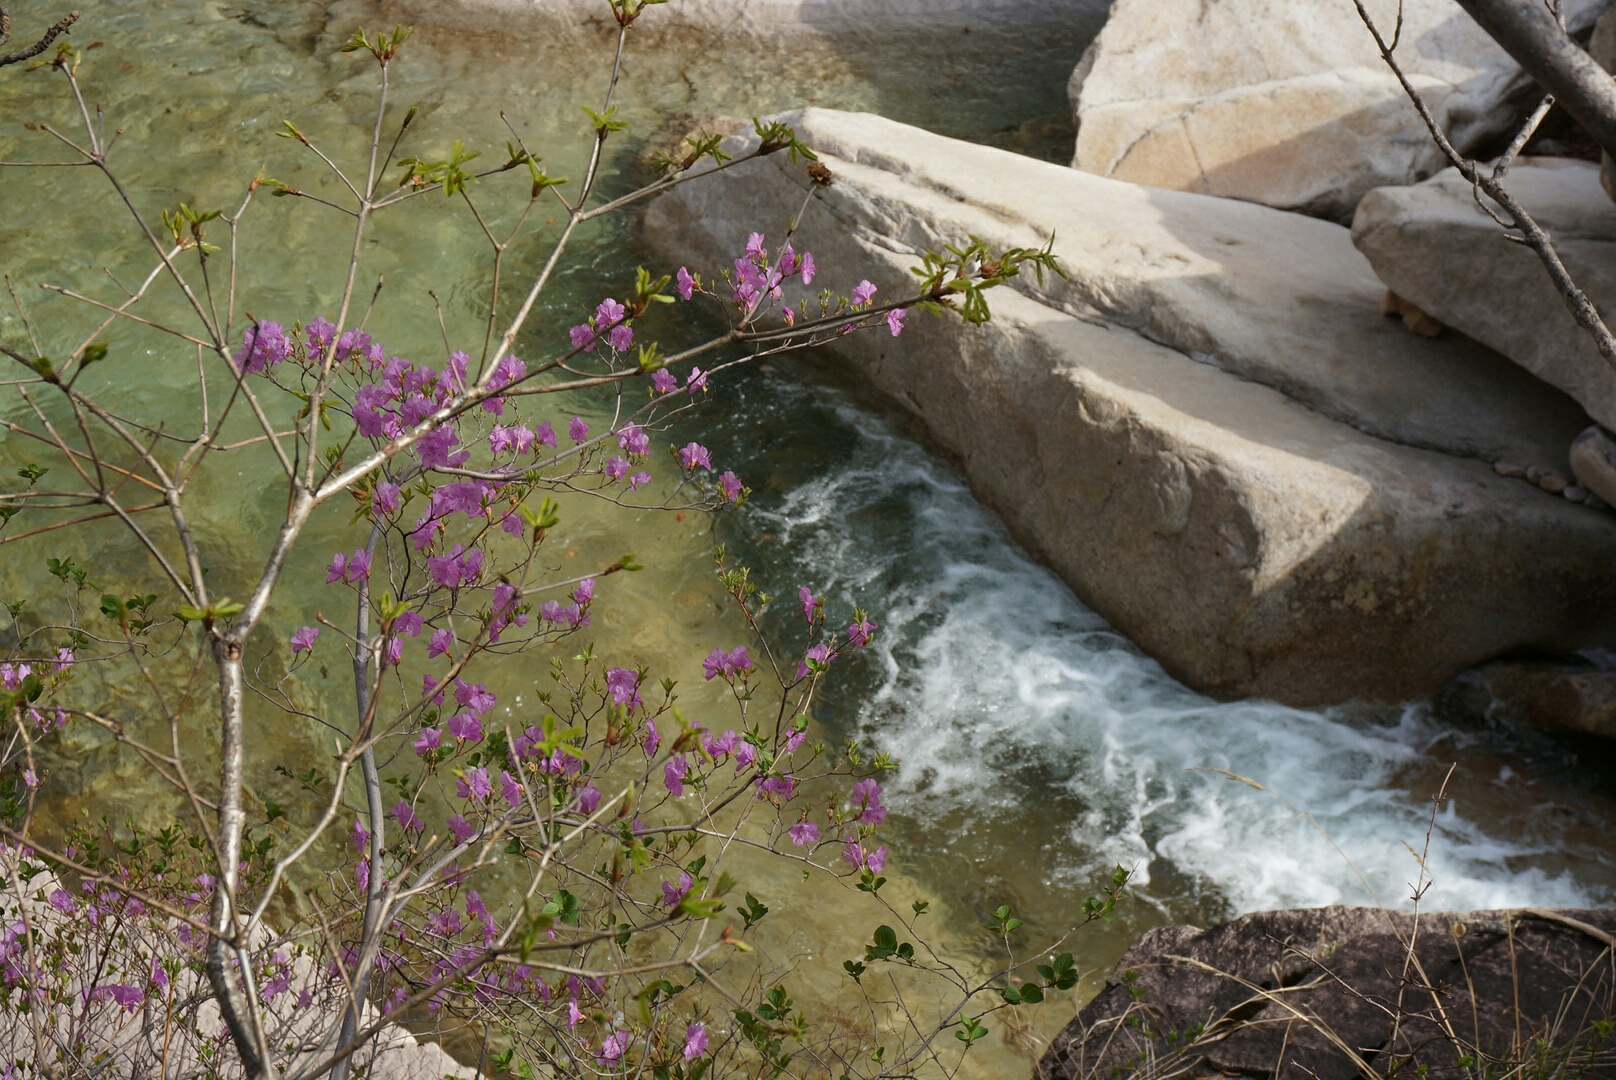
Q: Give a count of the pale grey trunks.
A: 2